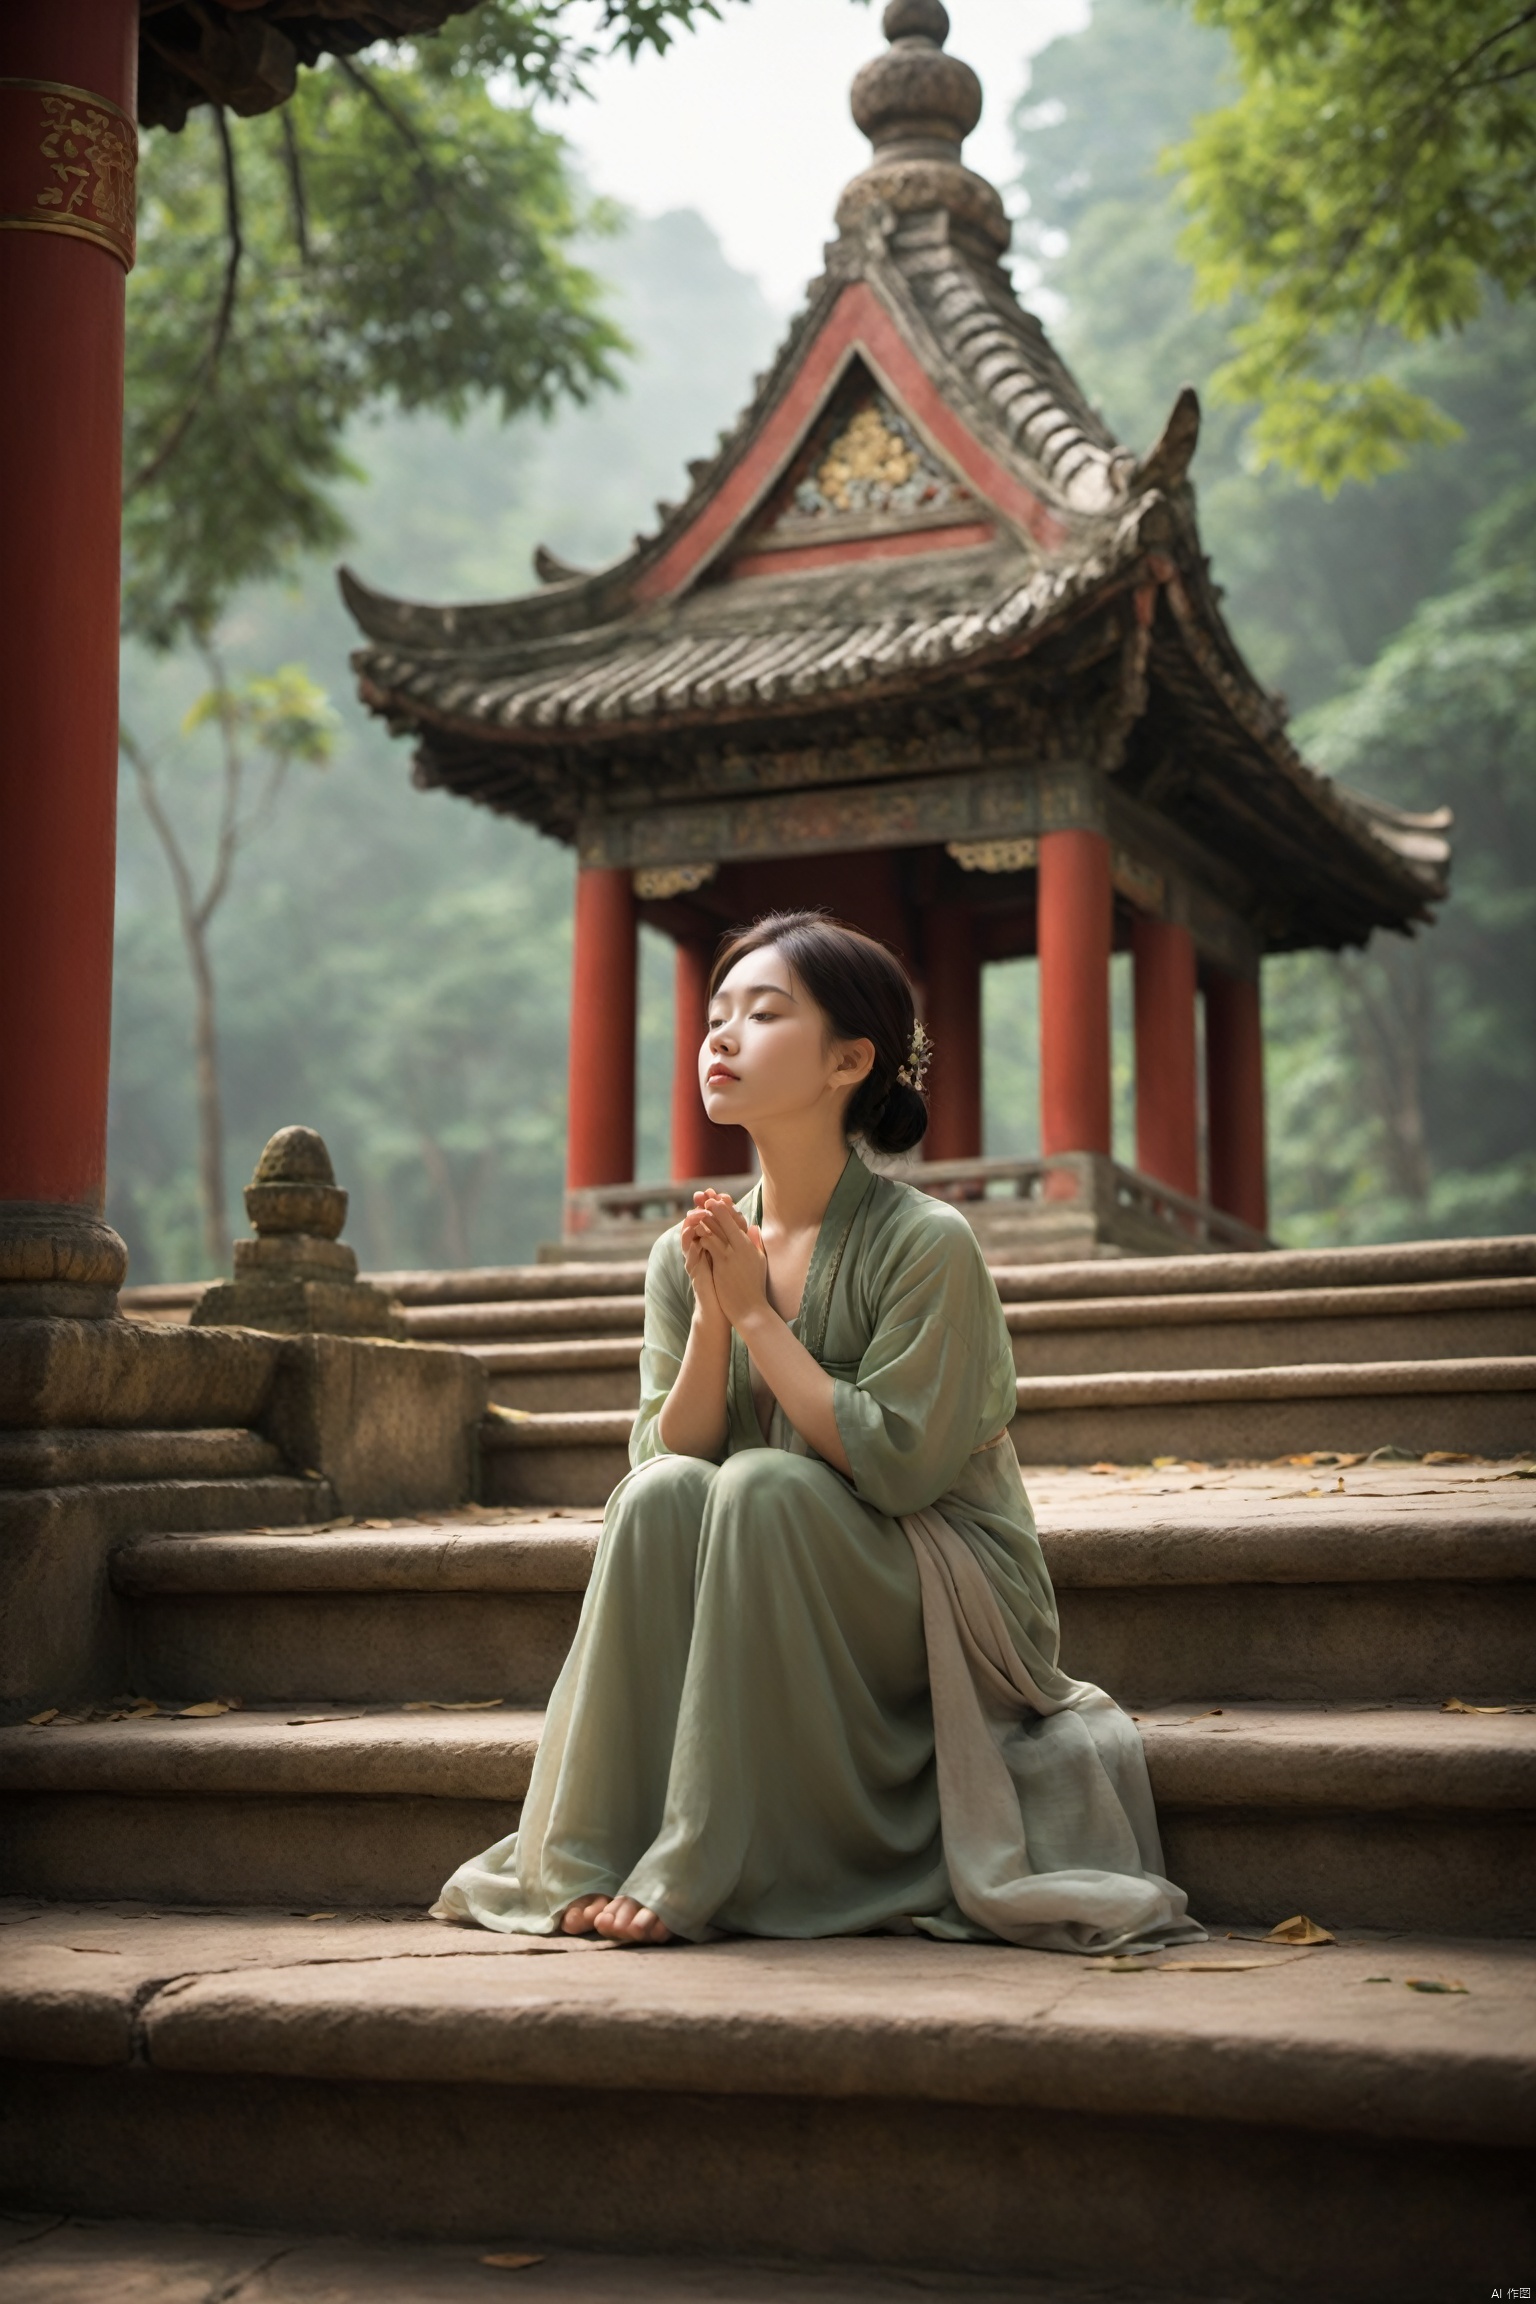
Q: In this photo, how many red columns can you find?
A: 7